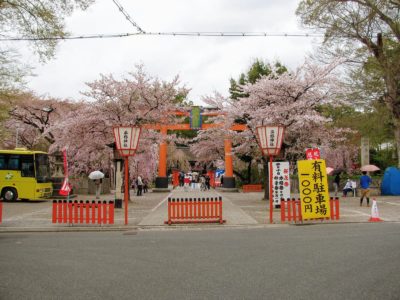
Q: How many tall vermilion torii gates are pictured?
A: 1